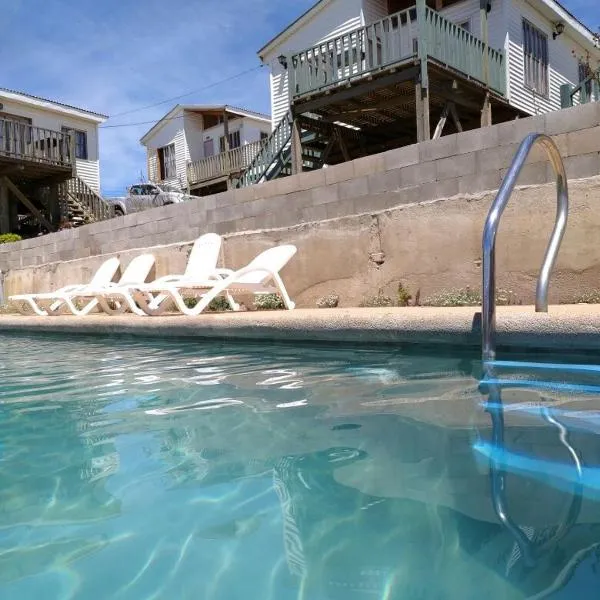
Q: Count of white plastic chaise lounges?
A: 4